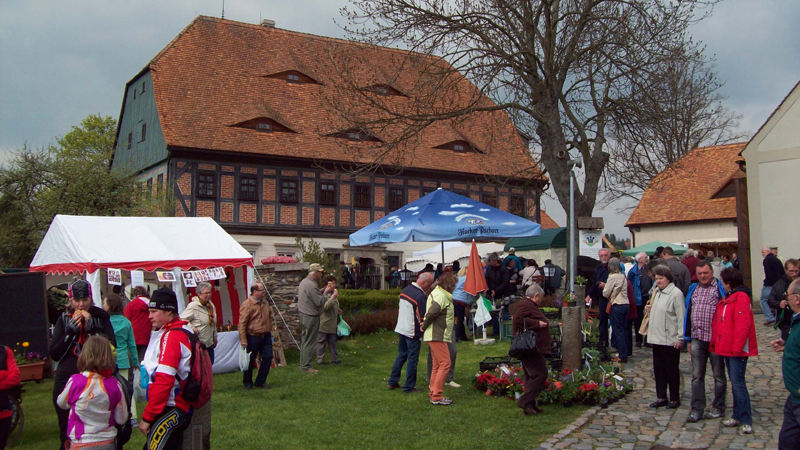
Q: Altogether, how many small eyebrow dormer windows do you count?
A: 5